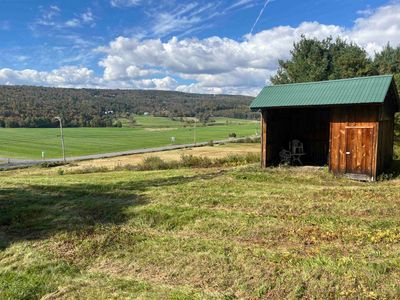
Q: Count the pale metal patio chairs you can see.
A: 2